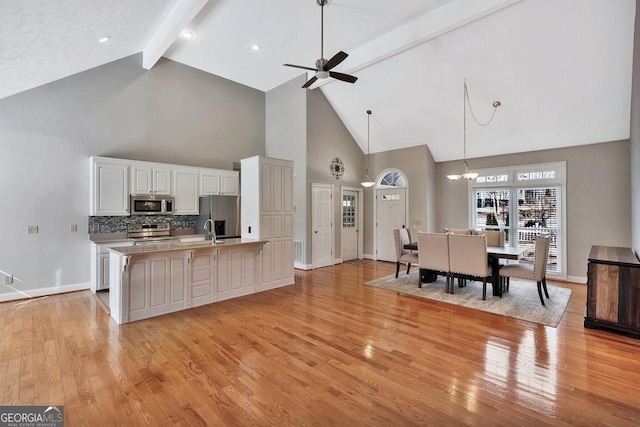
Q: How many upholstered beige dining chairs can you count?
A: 6